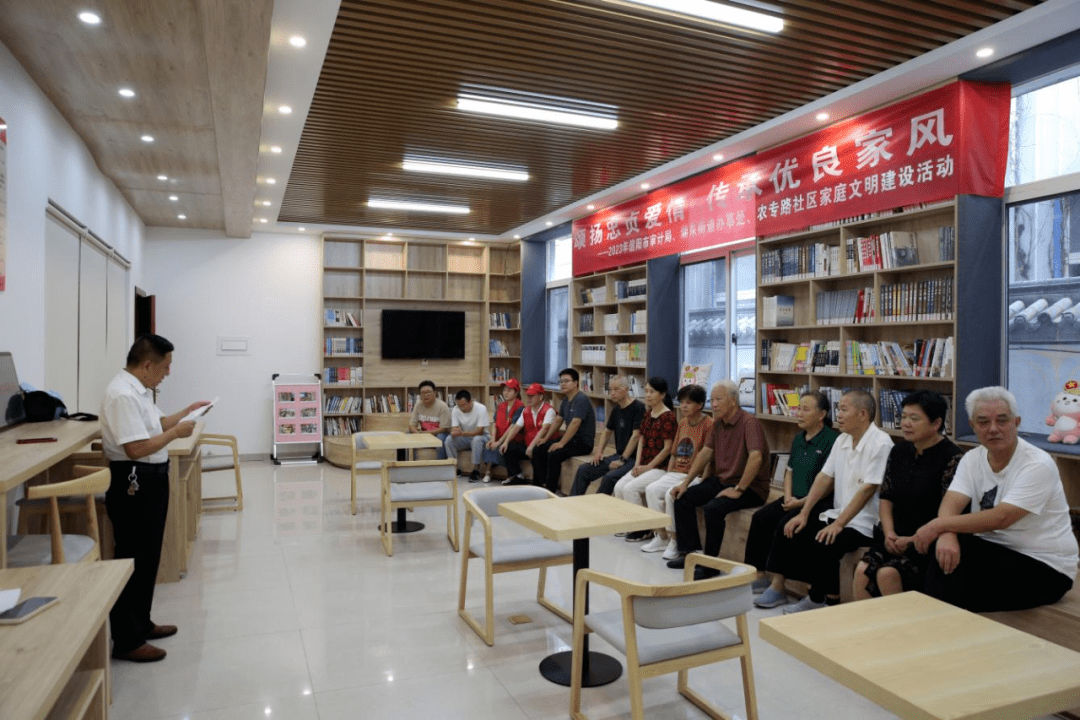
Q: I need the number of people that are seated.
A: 13